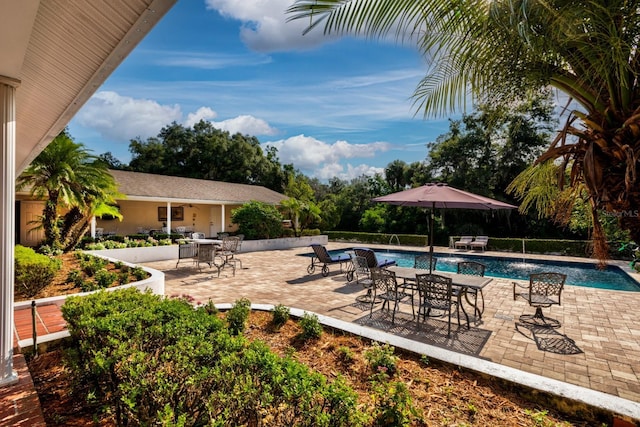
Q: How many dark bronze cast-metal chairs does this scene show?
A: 6